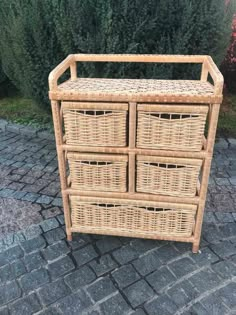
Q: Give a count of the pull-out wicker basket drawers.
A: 5